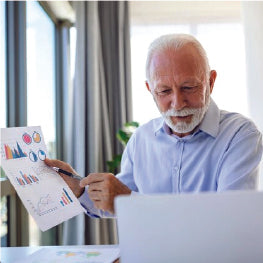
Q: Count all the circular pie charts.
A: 4